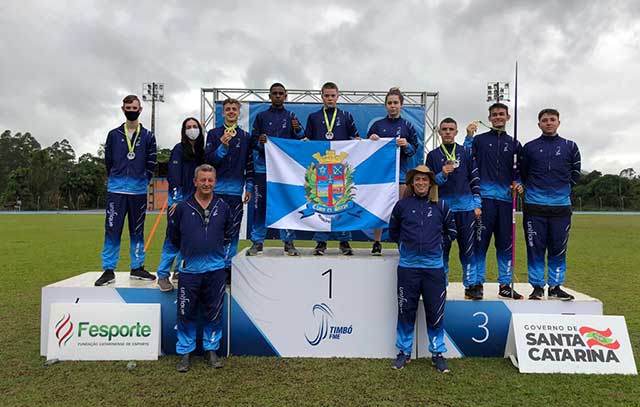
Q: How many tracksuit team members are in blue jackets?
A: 11